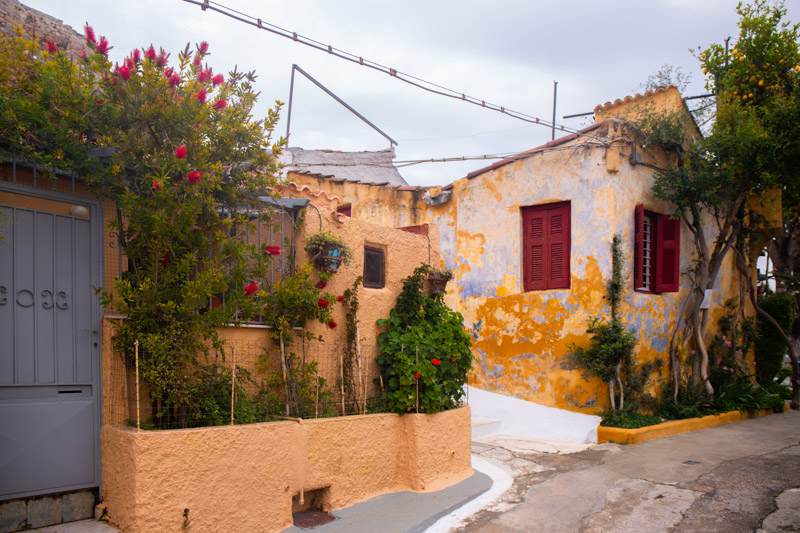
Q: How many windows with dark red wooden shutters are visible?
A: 2